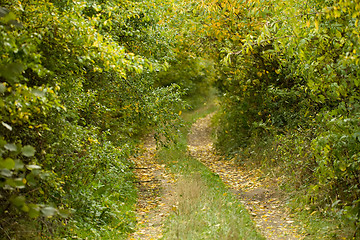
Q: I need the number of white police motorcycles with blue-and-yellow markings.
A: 0